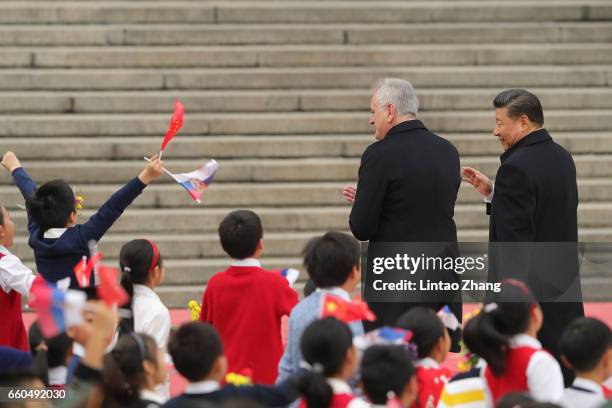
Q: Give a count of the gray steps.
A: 13